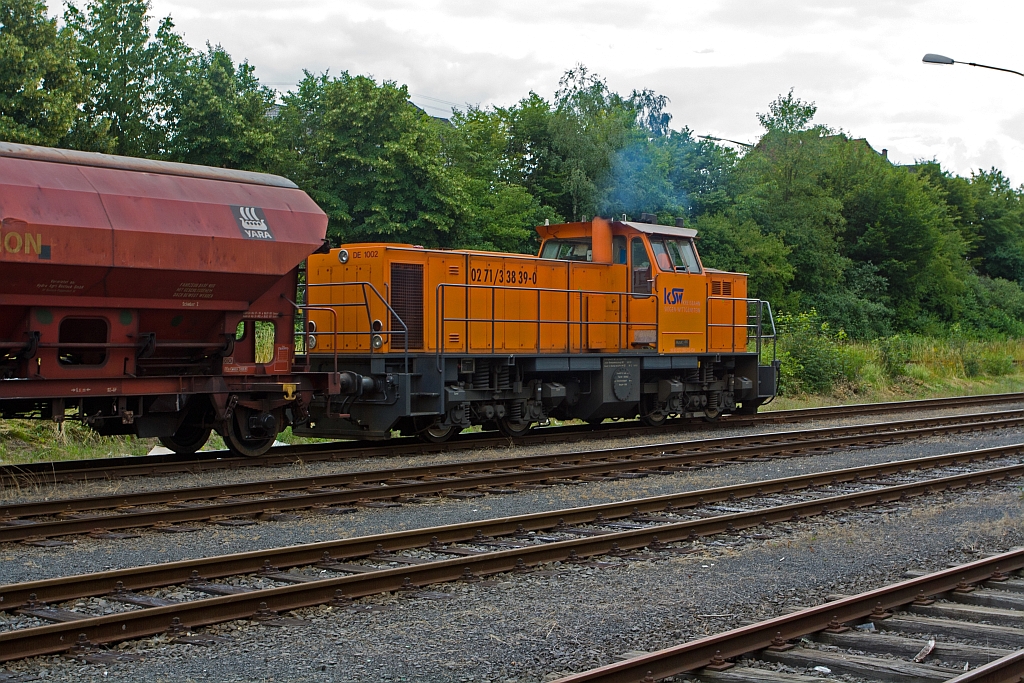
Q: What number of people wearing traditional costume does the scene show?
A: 0